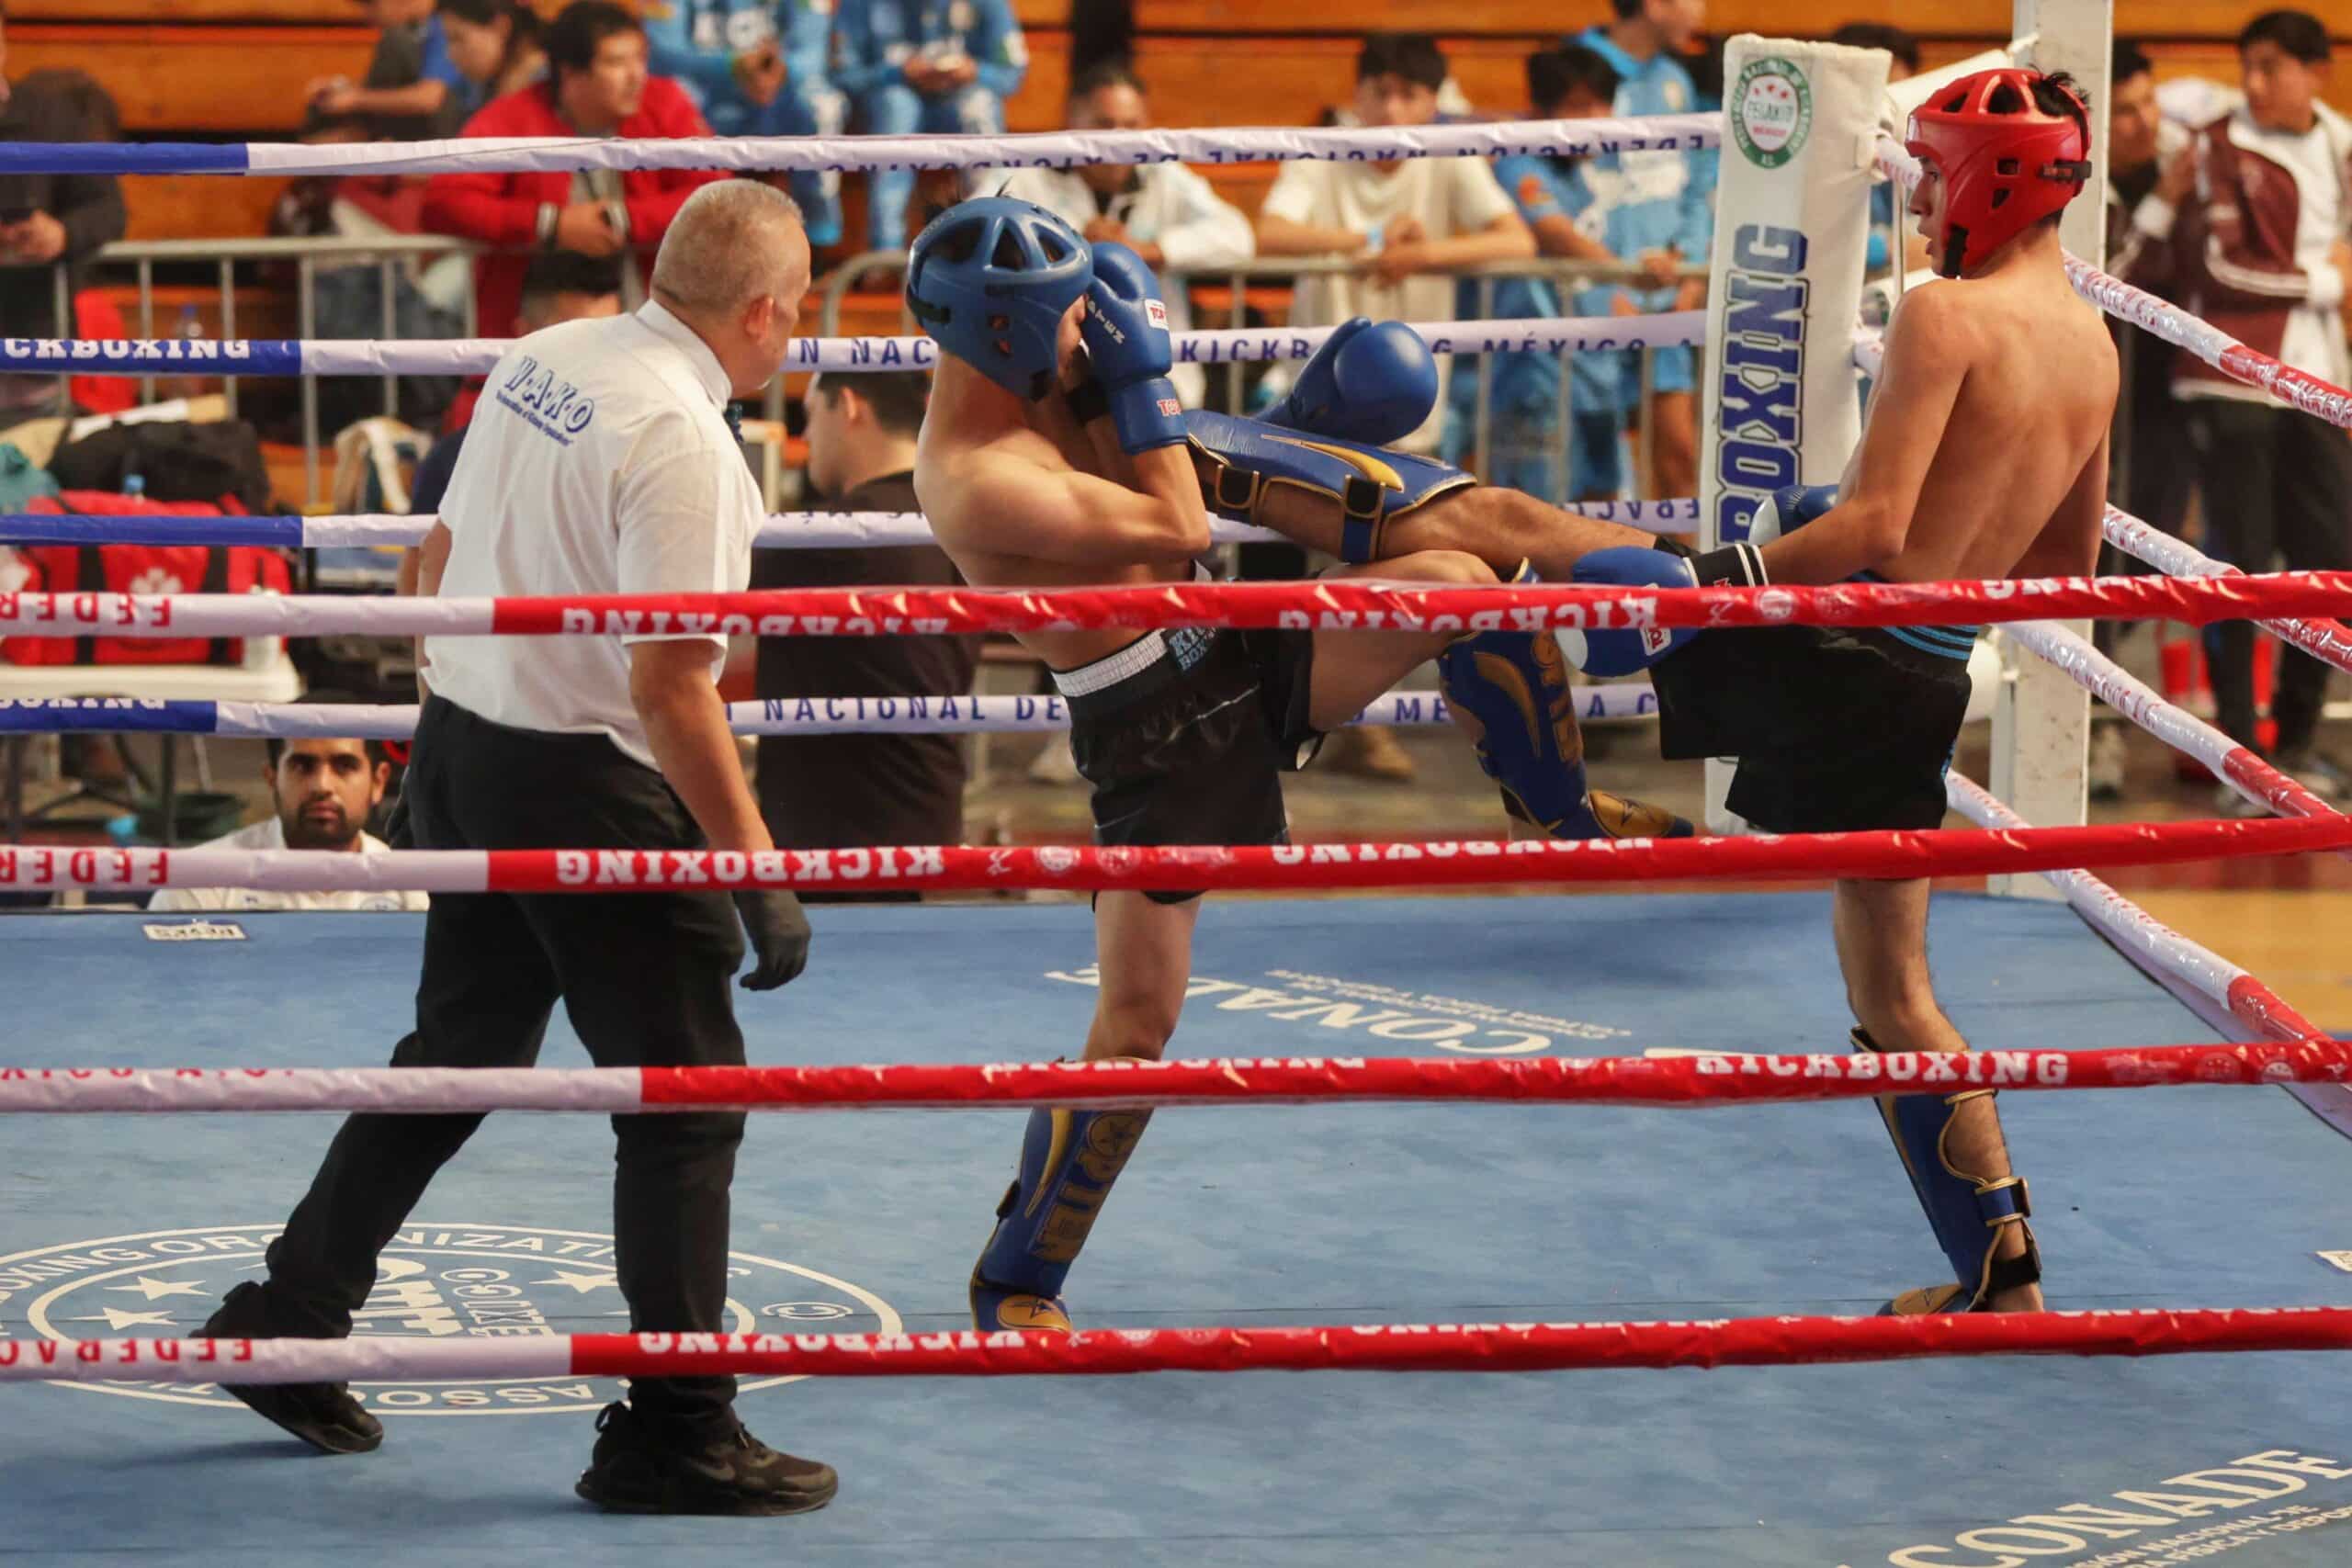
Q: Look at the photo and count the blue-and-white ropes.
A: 4